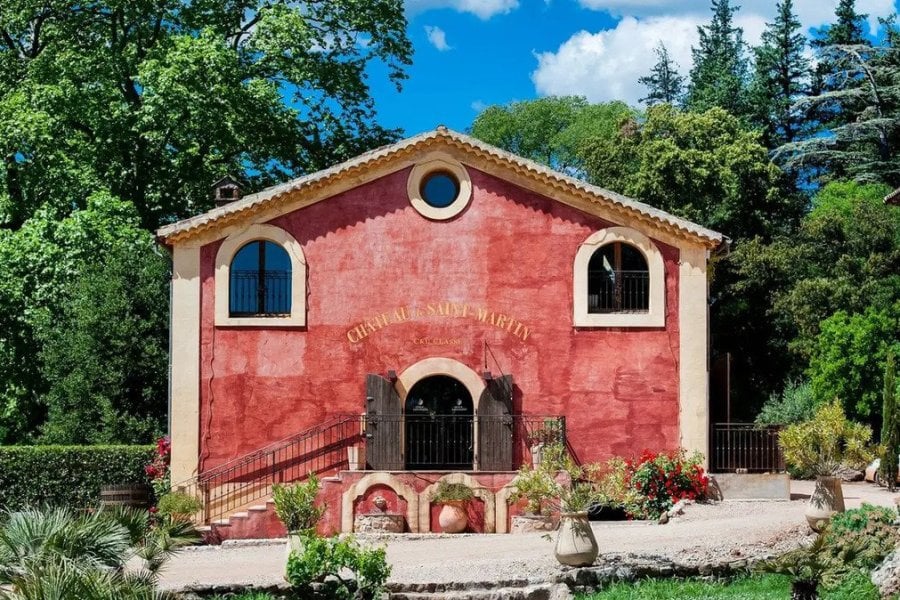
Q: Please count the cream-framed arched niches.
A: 3